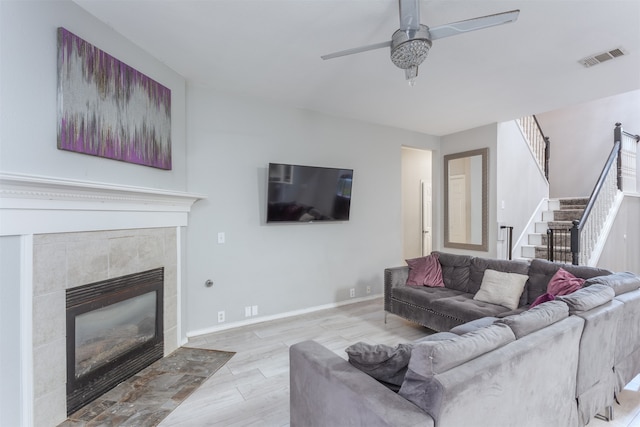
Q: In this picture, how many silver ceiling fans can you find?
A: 1